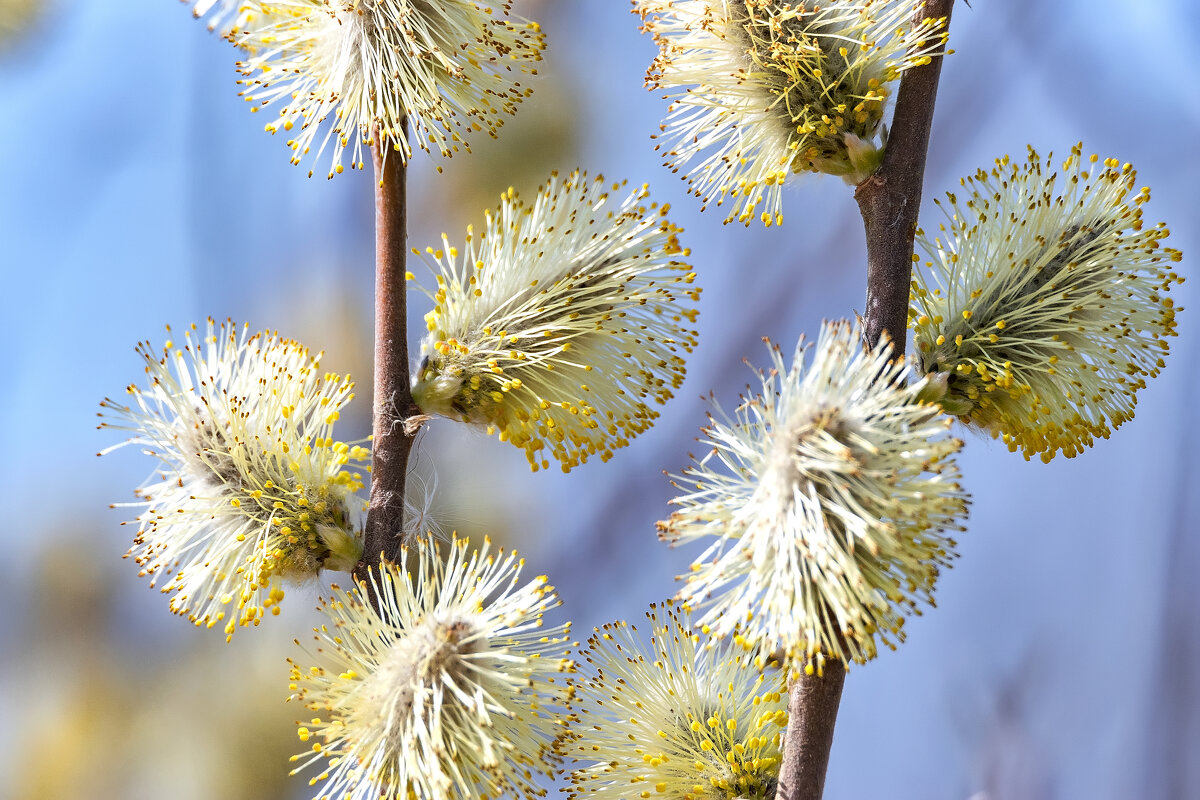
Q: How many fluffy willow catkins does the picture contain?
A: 8